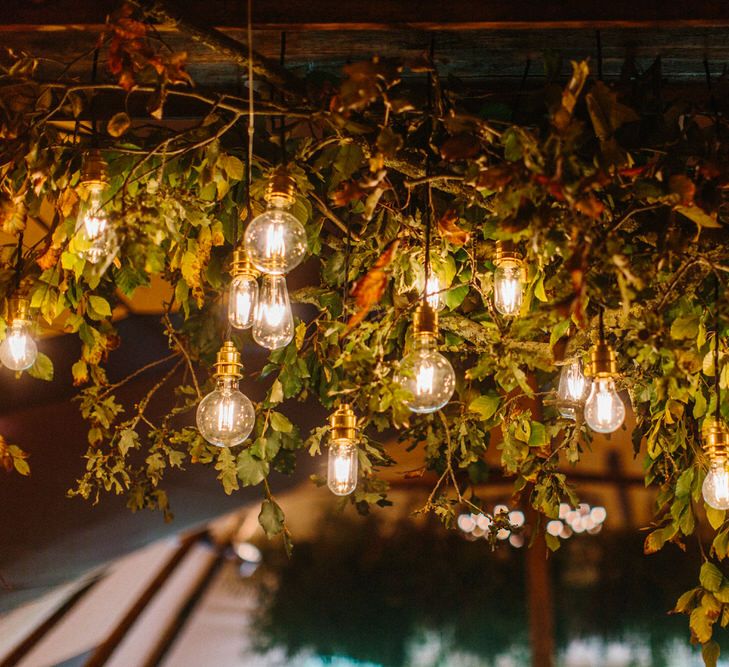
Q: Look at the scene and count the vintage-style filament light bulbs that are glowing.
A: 13